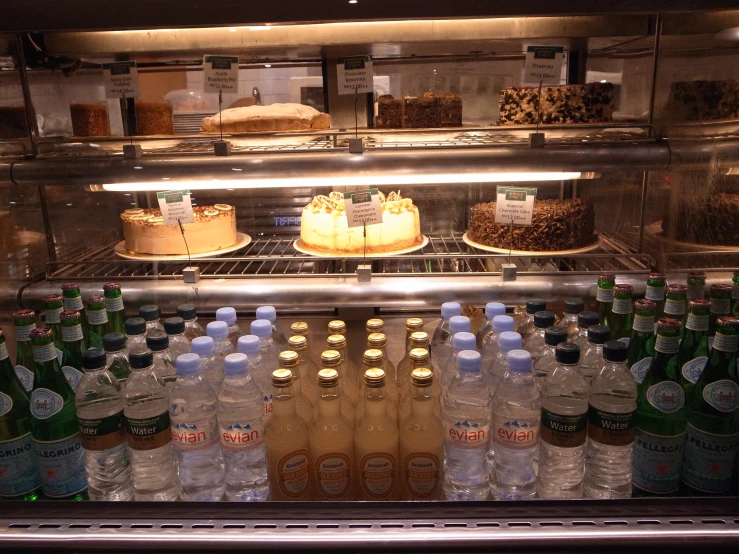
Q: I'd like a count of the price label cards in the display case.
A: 7